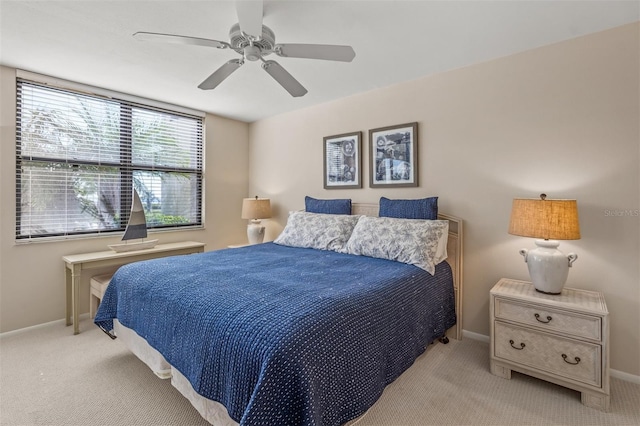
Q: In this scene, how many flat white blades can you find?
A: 5